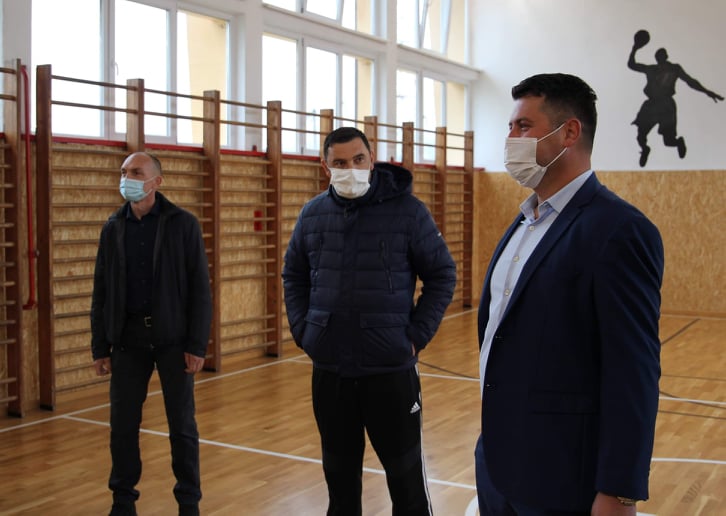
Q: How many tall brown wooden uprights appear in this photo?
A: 10